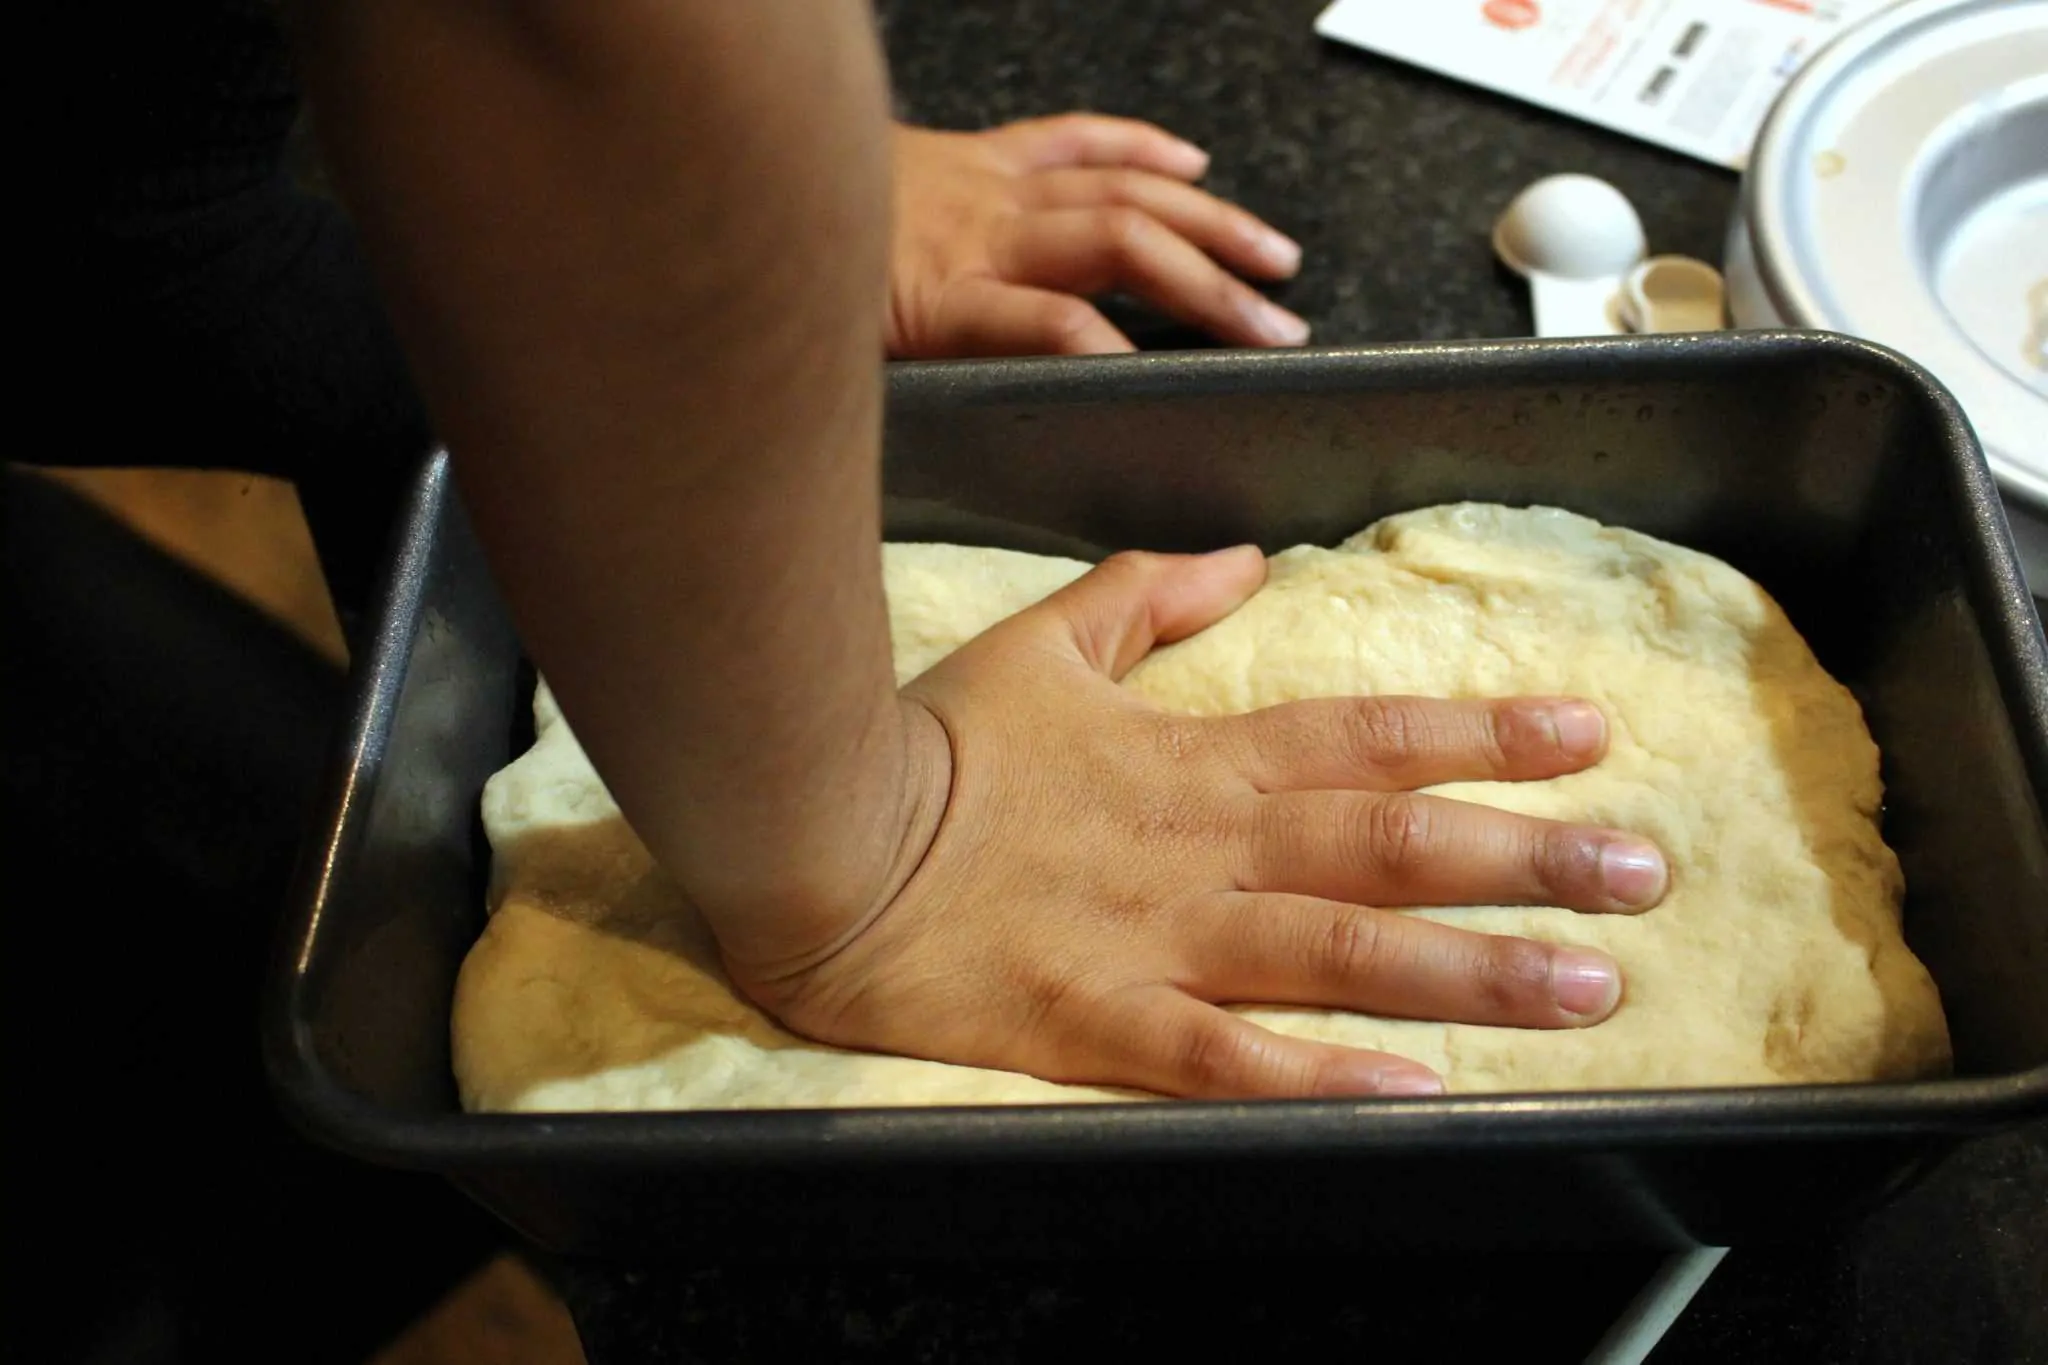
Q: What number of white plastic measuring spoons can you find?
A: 2